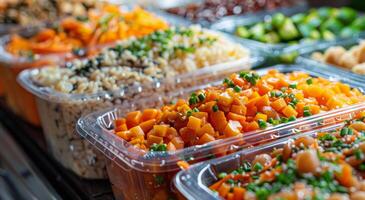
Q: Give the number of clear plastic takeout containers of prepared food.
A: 8